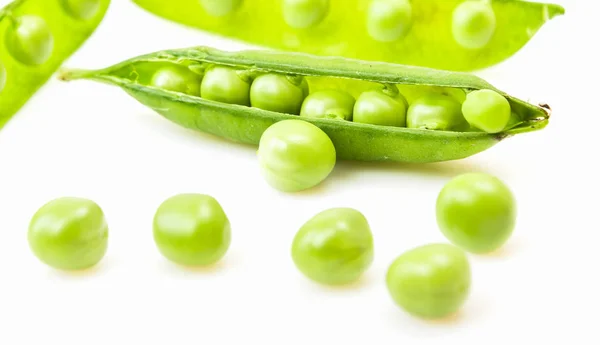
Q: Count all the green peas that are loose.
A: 6